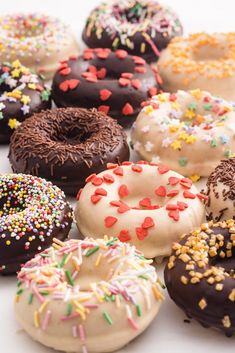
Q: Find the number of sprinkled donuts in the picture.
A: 12